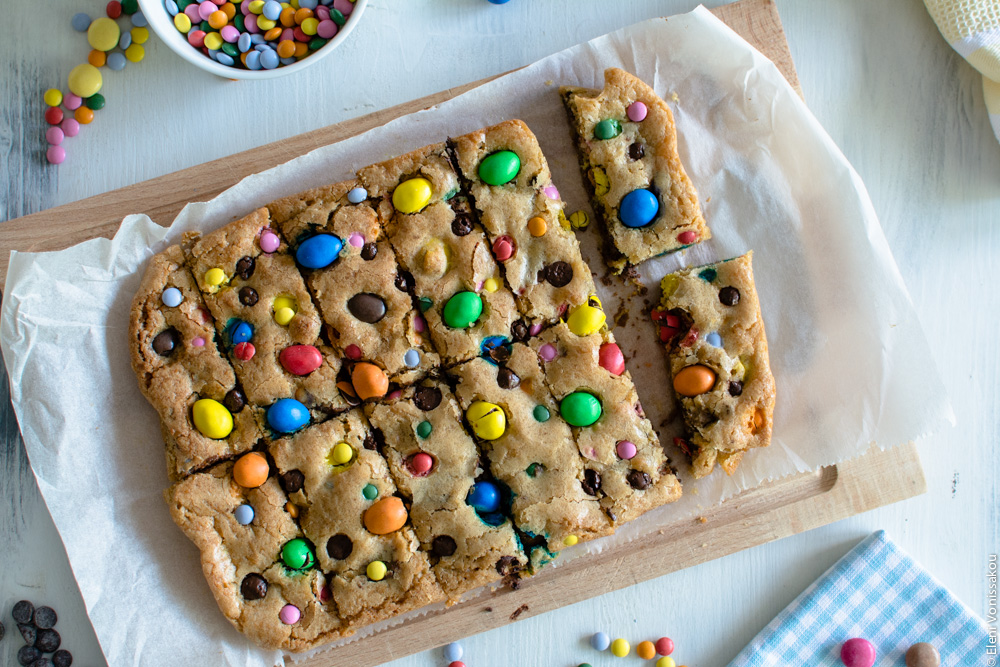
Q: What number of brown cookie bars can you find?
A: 12